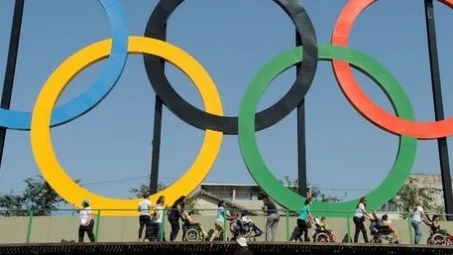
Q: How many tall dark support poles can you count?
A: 4